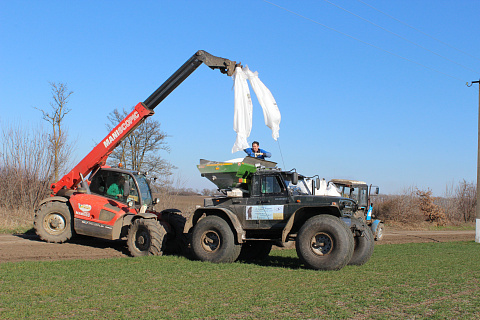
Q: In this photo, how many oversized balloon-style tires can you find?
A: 4